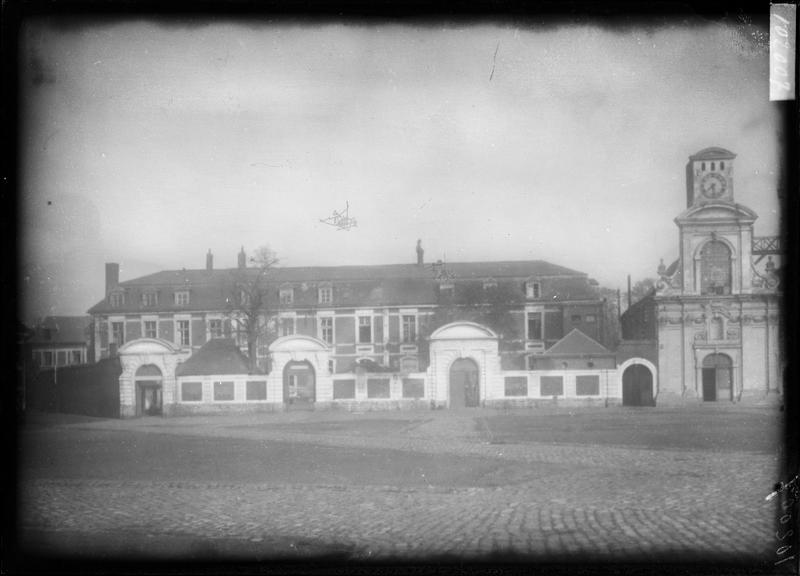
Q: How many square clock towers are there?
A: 1